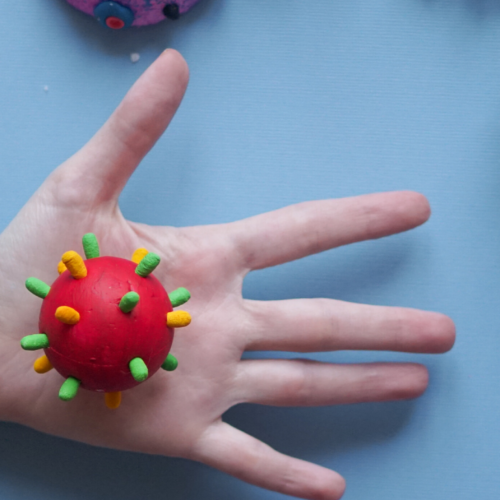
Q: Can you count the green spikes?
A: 9